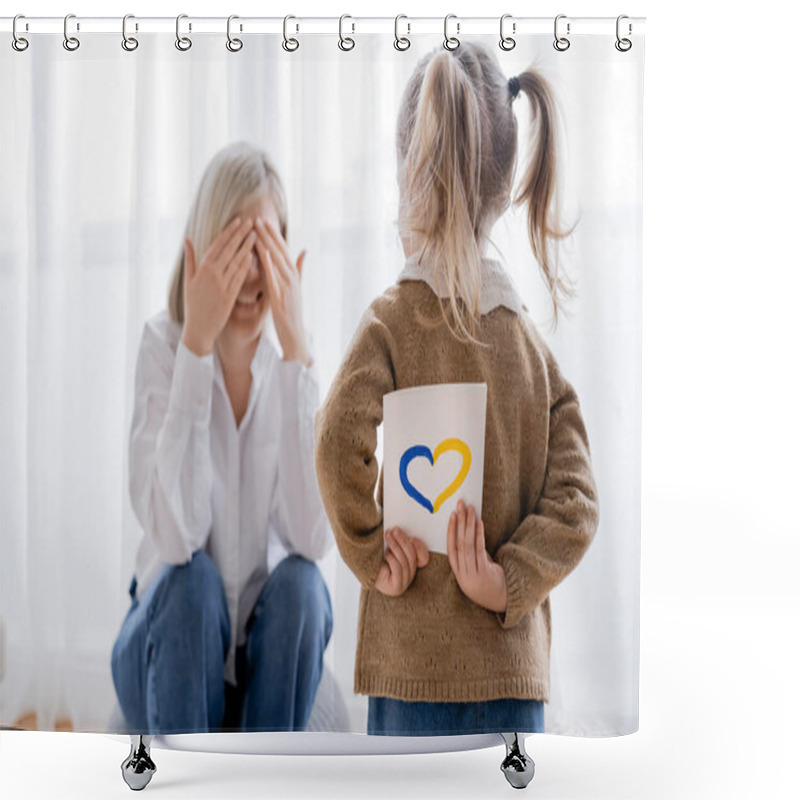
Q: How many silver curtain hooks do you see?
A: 12